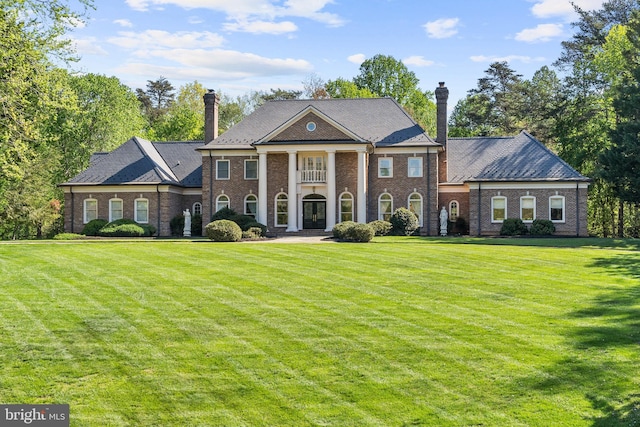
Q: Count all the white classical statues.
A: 2